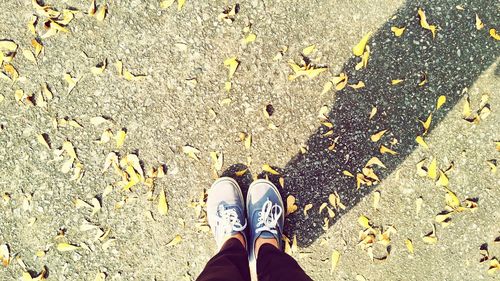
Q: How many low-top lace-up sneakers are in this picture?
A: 2